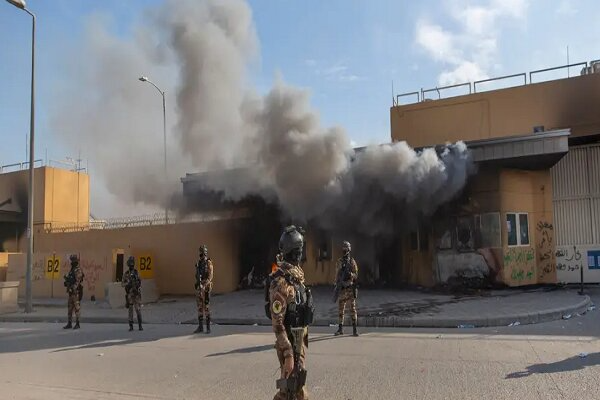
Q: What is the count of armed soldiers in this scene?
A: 5